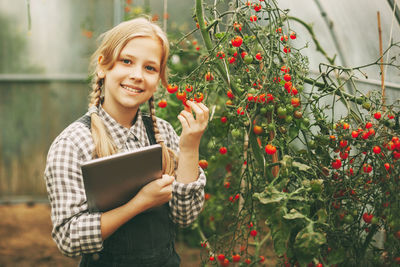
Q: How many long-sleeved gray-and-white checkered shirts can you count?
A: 1